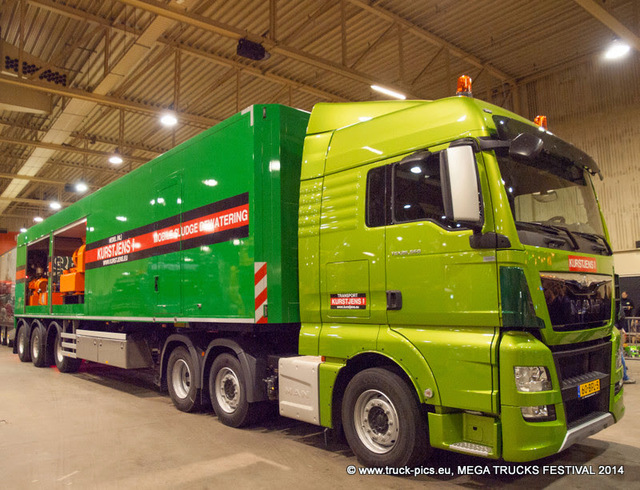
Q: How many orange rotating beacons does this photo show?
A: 2